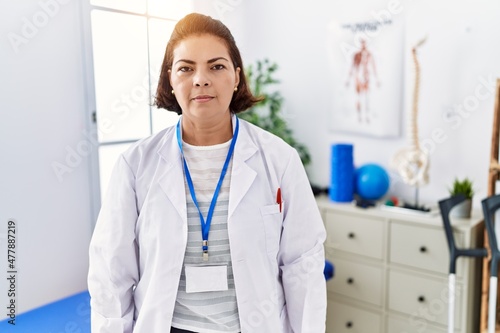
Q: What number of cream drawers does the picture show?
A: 6